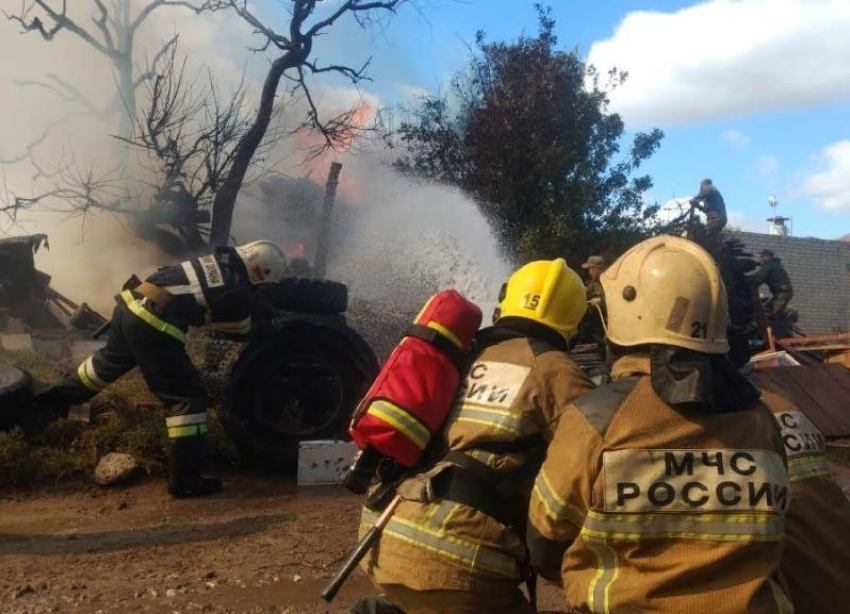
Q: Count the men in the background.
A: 3